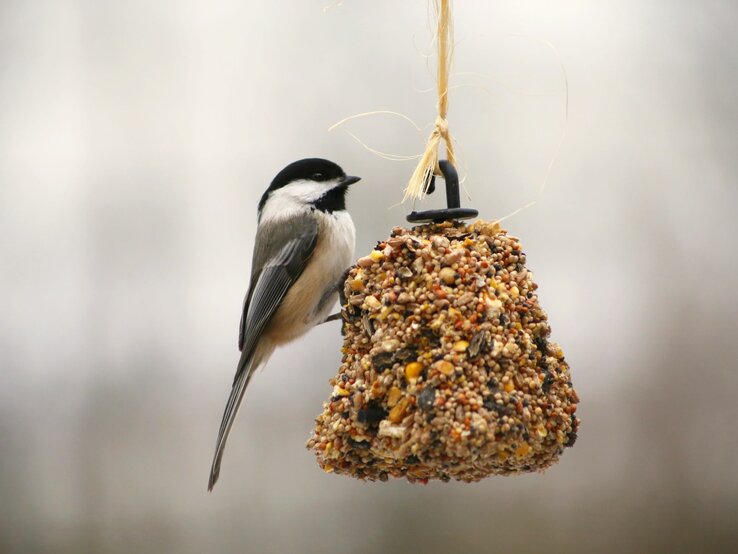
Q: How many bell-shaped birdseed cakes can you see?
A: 1